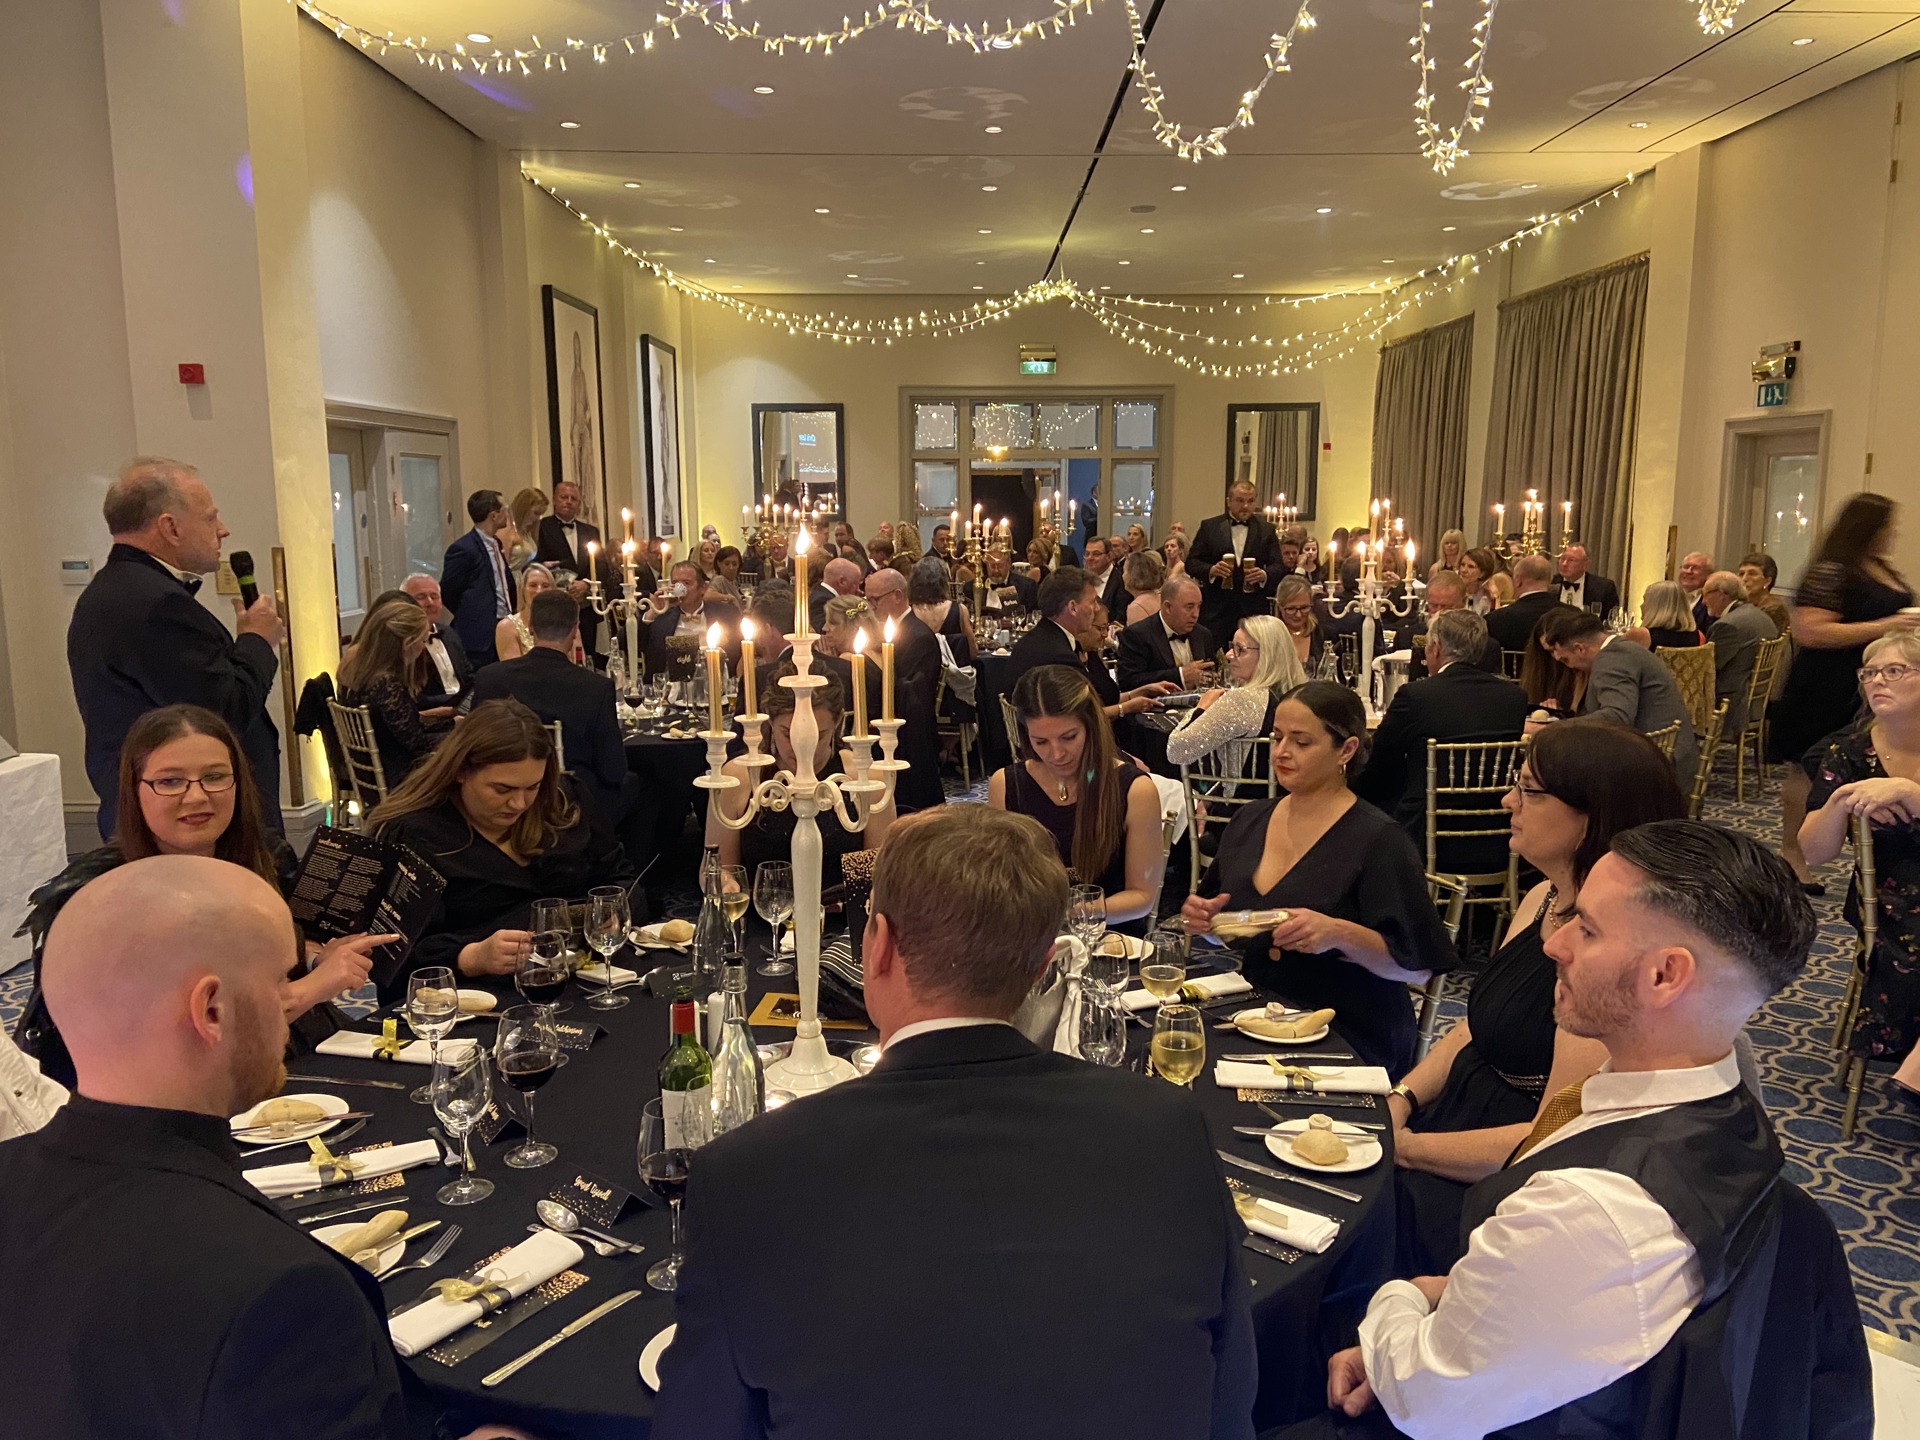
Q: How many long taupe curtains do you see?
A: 2